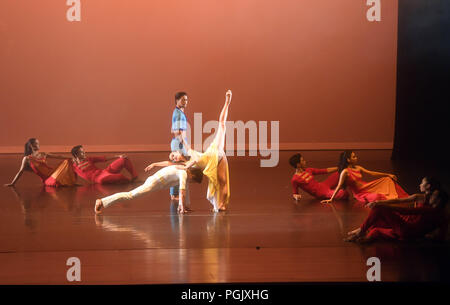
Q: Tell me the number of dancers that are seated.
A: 5